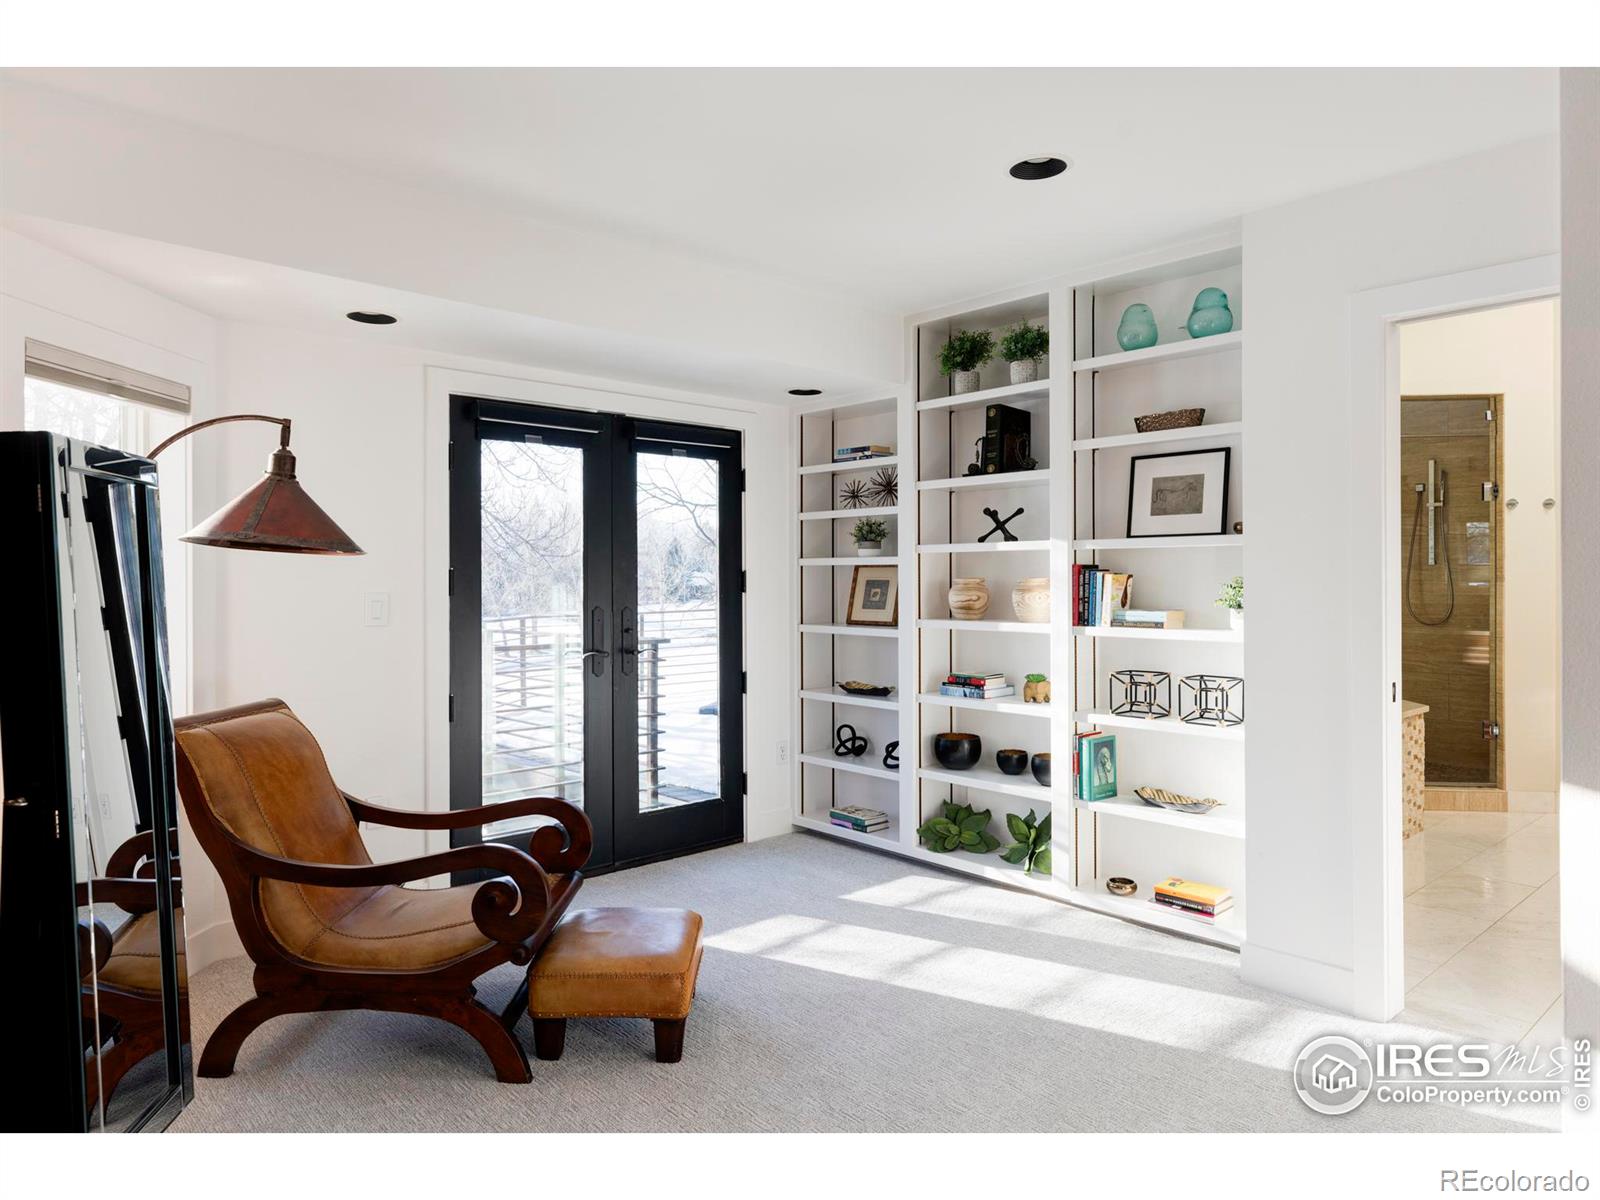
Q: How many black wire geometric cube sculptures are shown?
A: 2